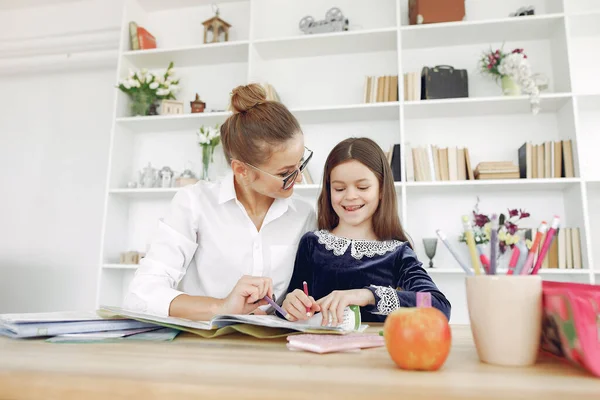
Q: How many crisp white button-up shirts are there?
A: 1